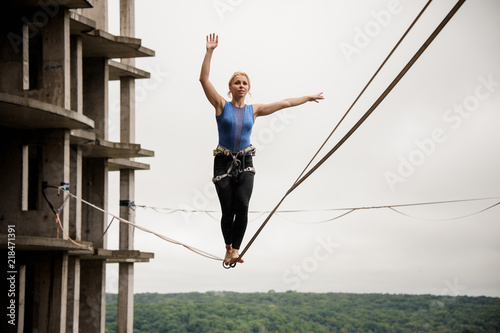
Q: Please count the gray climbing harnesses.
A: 1